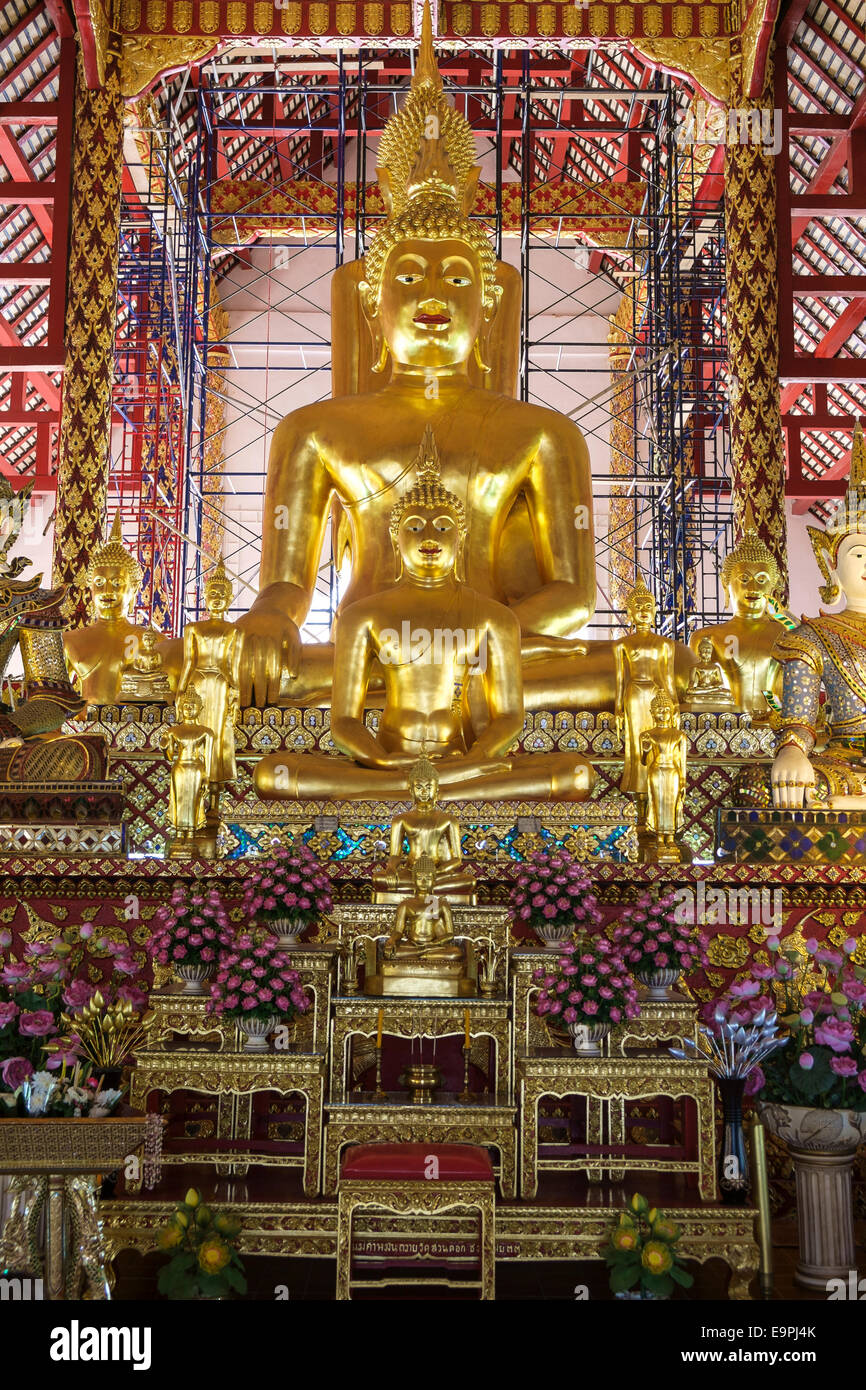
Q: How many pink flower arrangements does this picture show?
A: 8